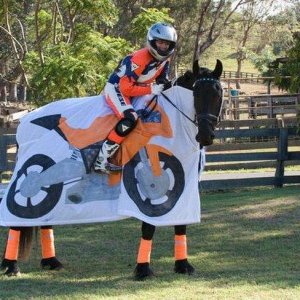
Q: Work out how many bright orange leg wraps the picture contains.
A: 4